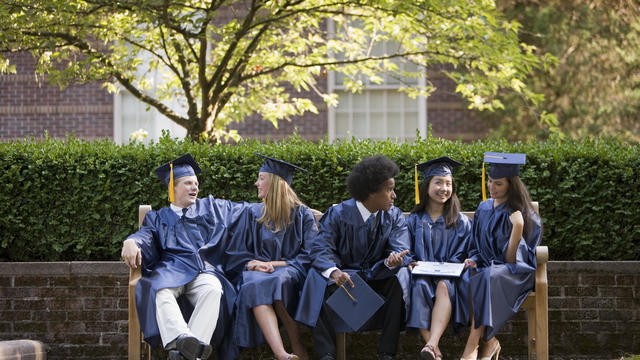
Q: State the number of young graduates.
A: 5